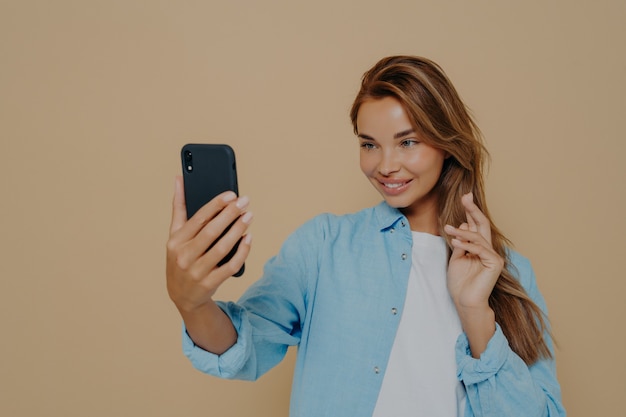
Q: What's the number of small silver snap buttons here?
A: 5